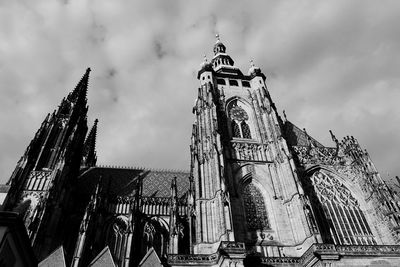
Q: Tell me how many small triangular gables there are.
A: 3